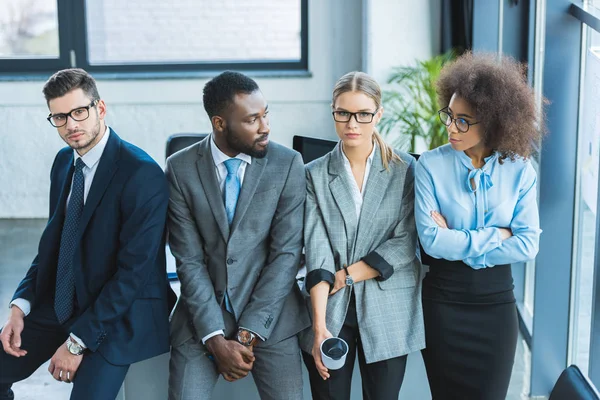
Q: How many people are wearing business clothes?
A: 4